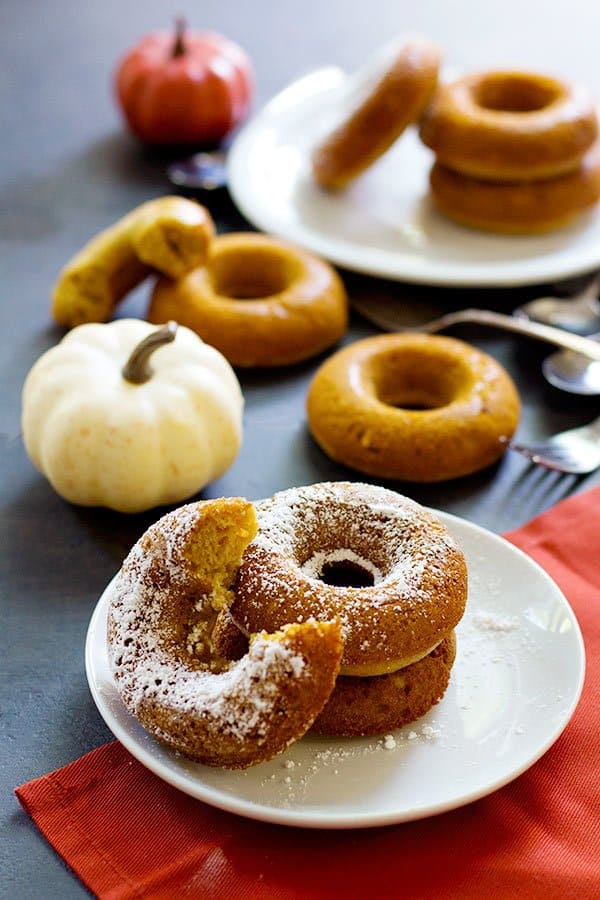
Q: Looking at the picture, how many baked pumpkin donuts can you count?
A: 9